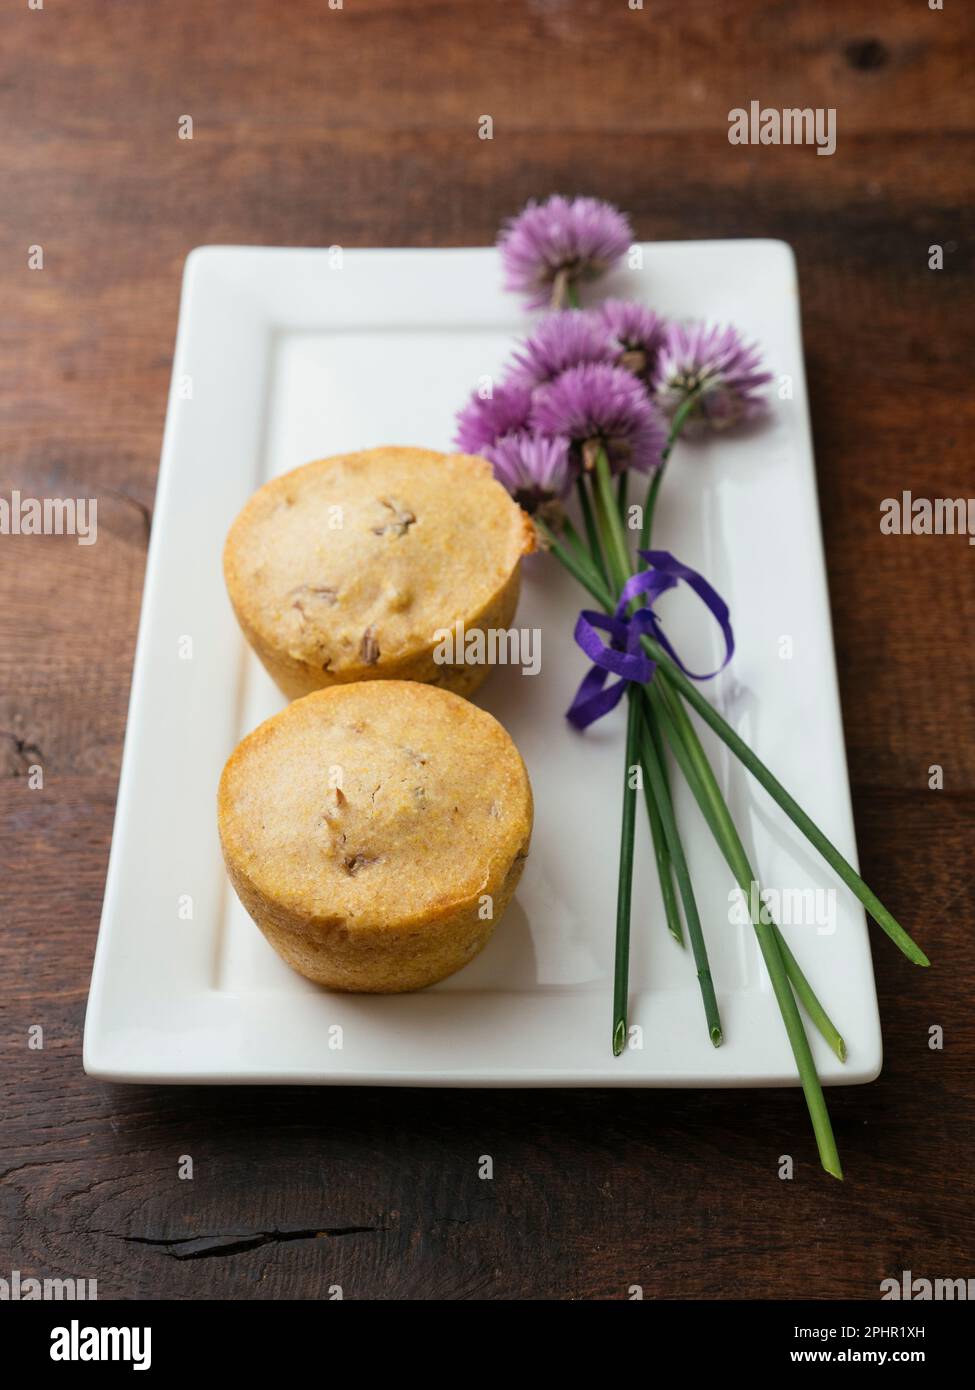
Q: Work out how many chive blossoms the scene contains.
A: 7